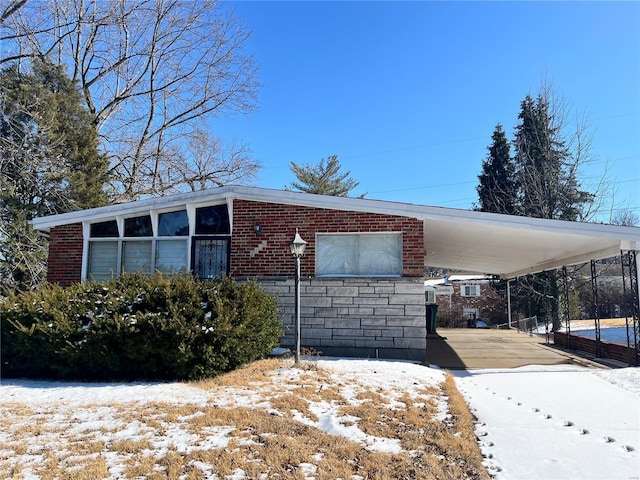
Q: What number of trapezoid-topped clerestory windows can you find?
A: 4